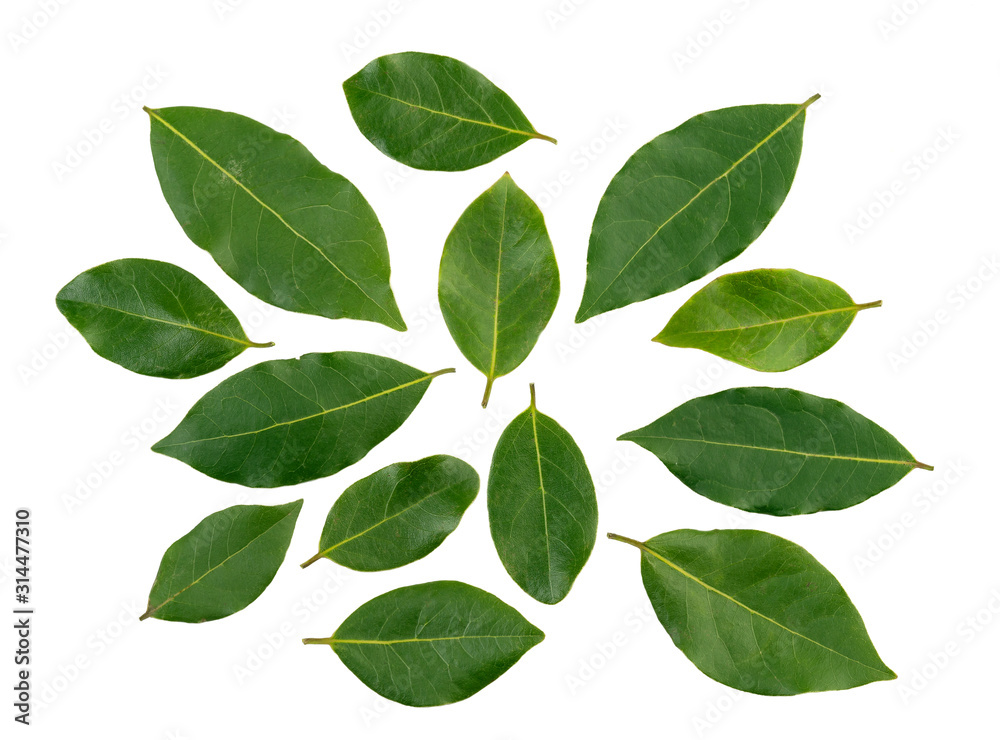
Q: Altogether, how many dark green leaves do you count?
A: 11